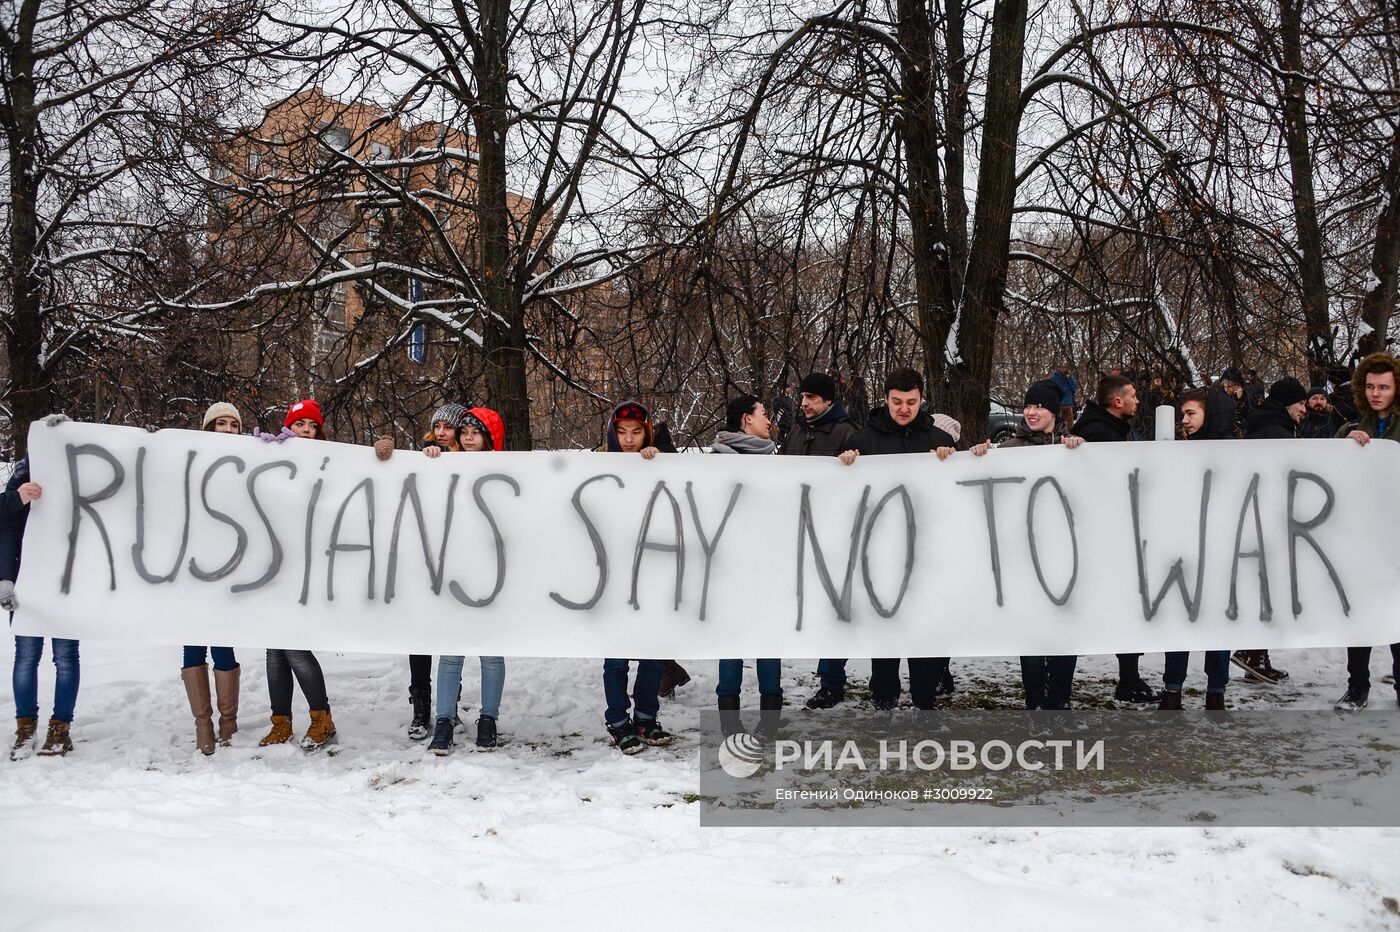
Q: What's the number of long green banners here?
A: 0